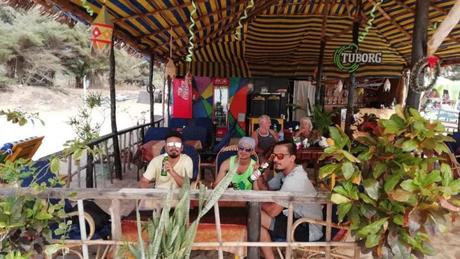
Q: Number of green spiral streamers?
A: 4